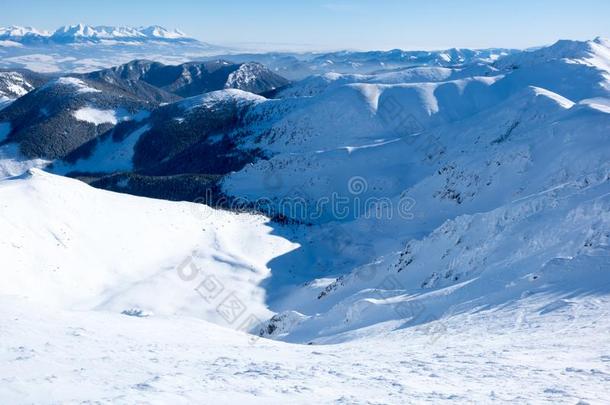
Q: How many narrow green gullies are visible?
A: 0